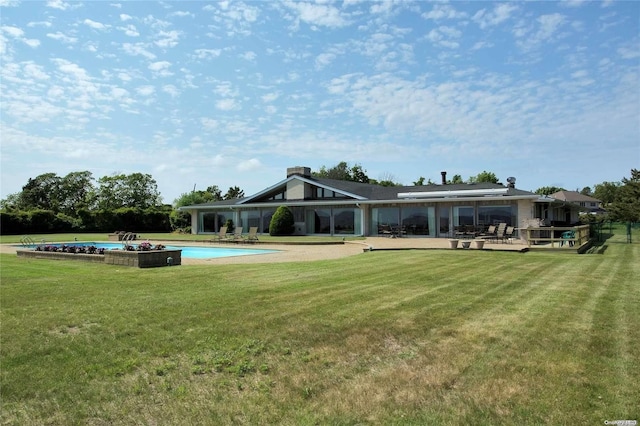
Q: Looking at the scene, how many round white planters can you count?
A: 3